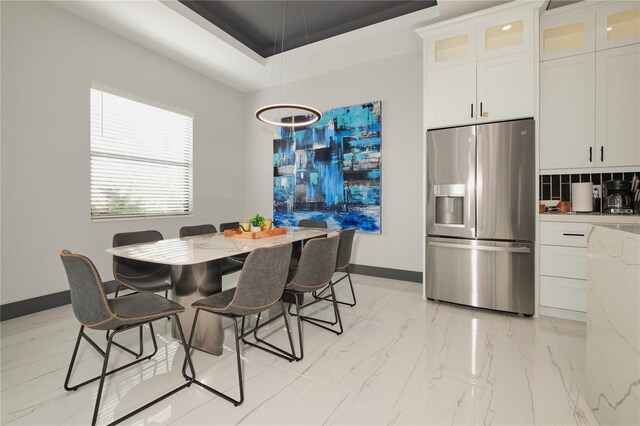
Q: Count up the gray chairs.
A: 8